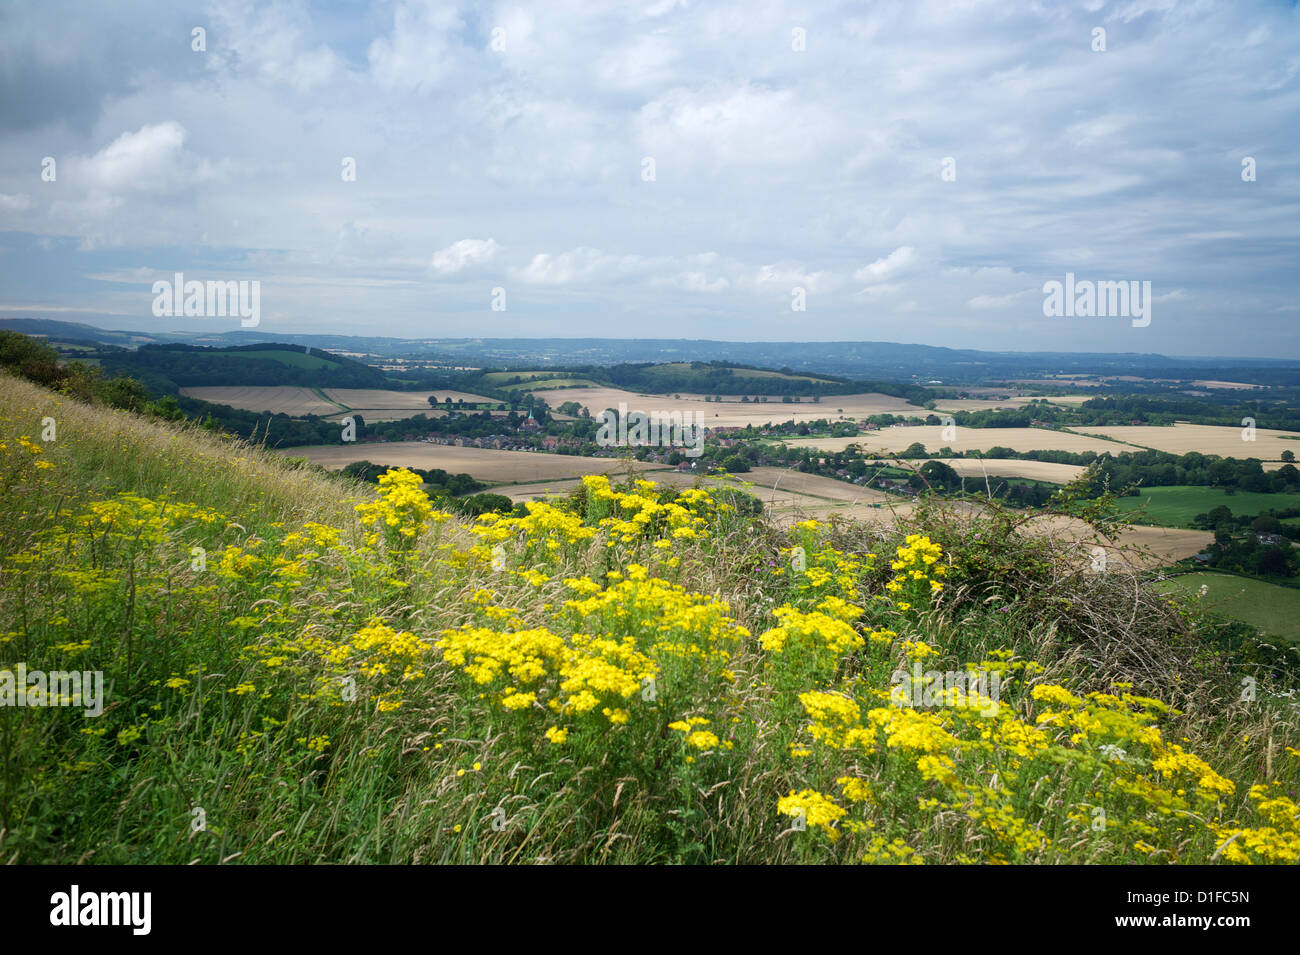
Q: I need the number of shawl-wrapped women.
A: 0